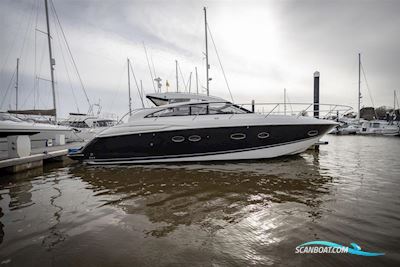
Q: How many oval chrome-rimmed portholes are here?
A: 5